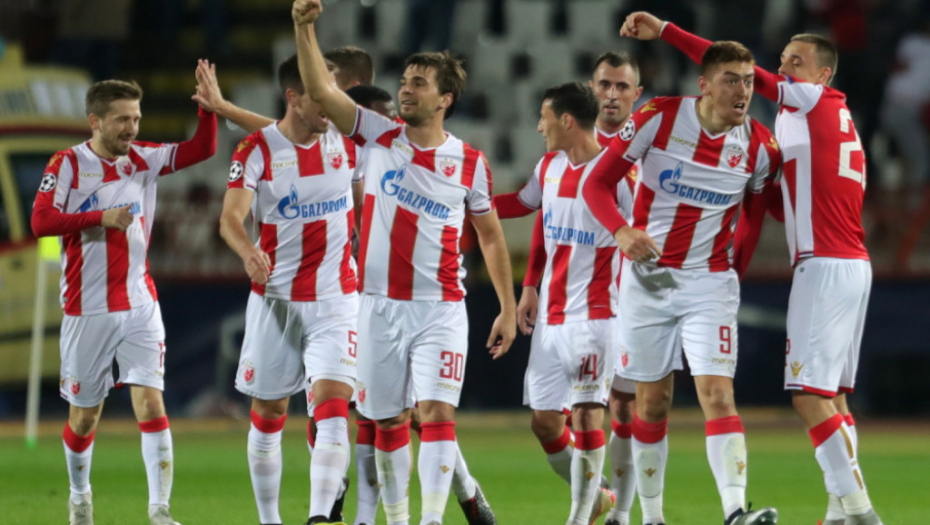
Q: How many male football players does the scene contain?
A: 9